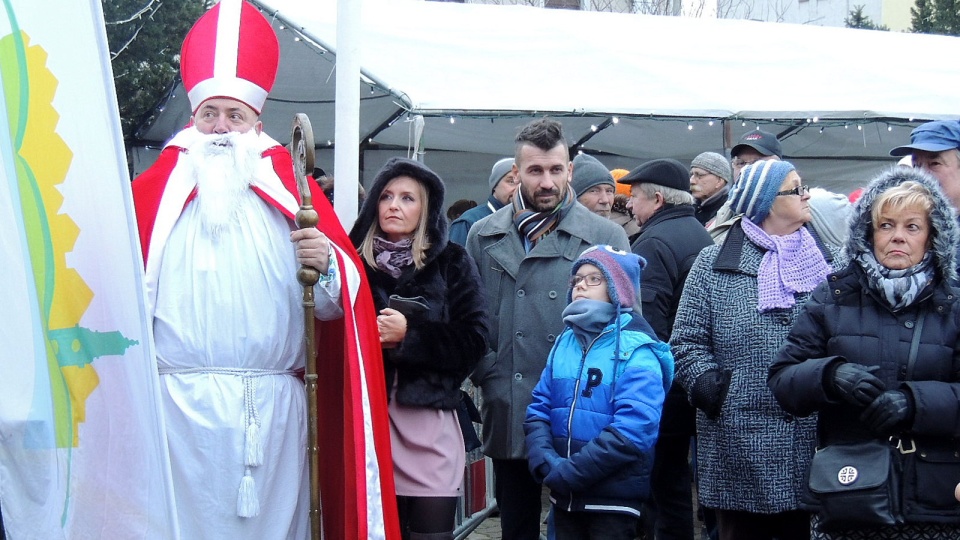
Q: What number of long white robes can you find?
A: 1